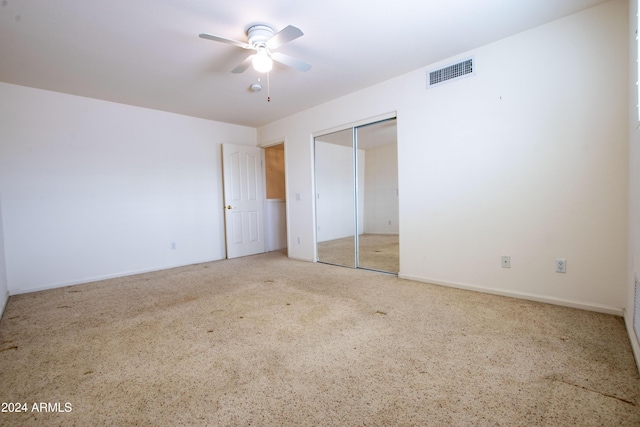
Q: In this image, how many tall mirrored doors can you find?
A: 2